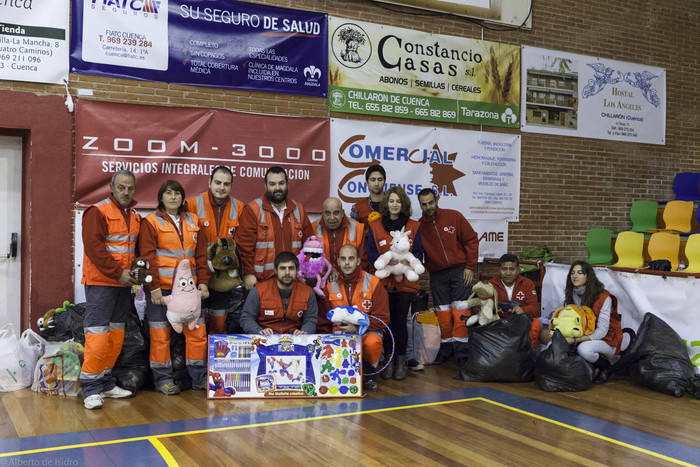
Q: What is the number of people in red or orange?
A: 12